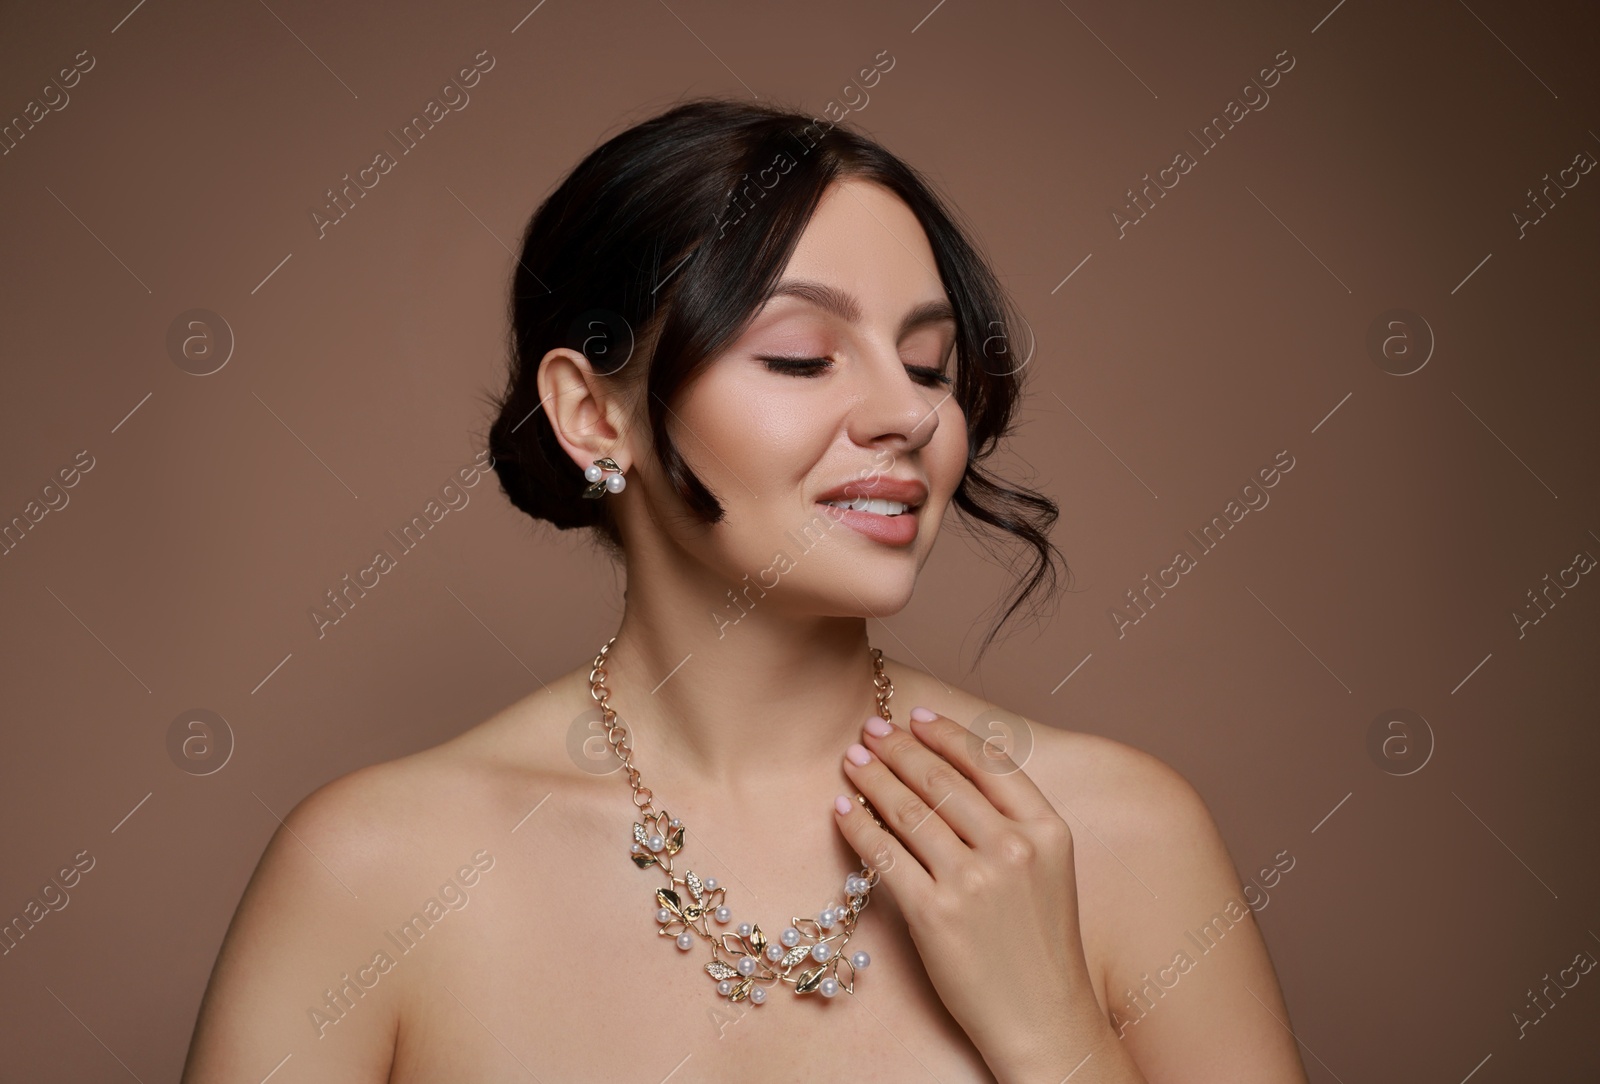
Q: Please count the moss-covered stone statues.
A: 0